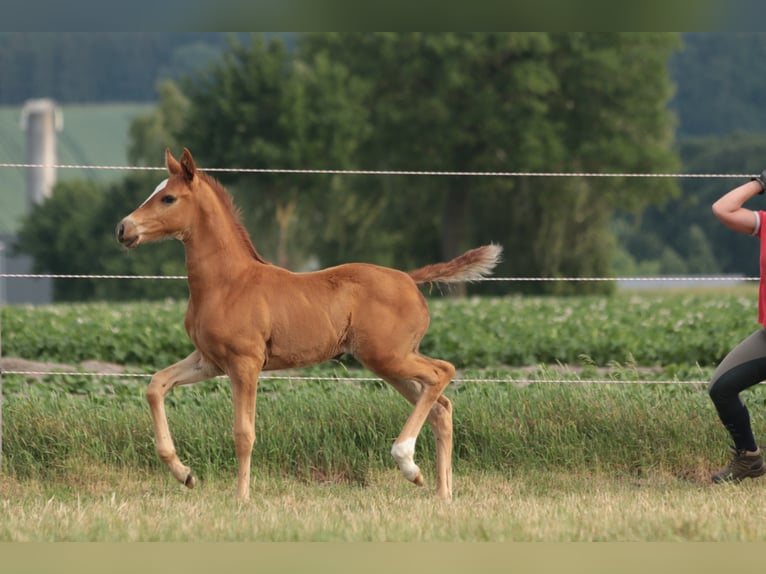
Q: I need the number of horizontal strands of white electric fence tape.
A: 3